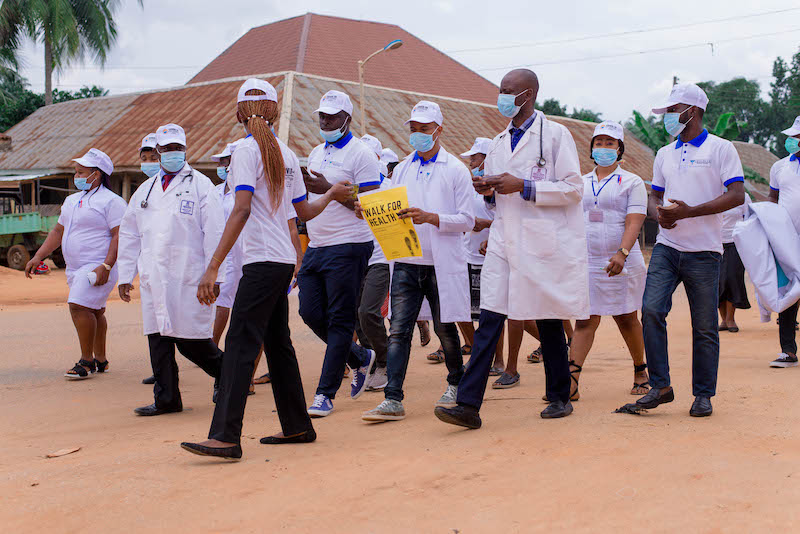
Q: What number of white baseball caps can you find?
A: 13